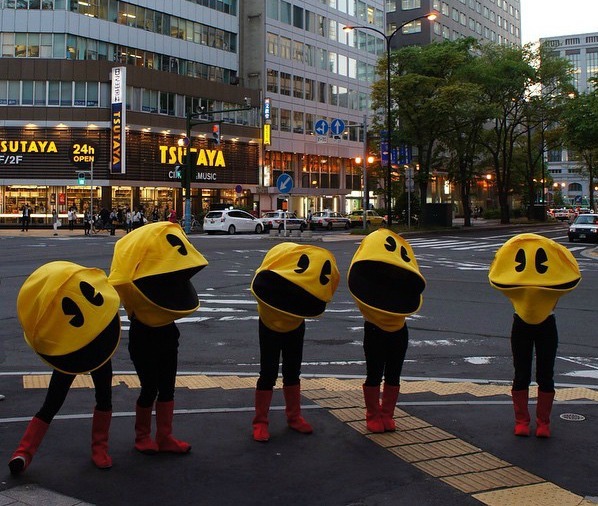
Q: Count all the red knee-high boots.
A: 10